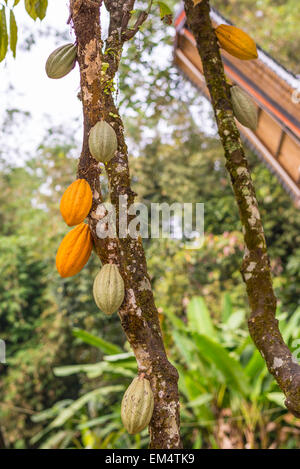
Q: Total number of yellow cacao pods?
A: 3